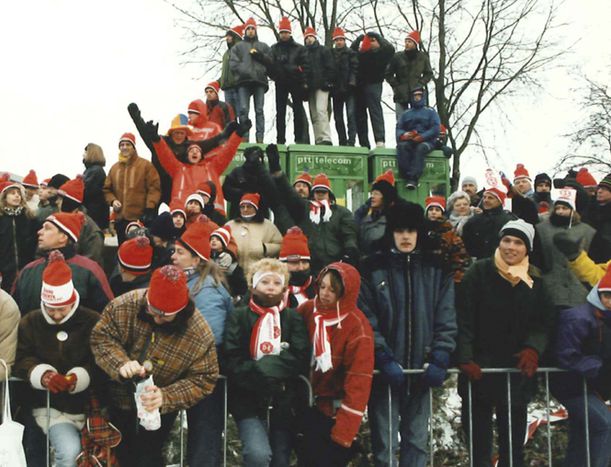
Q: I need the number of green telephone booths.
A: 3